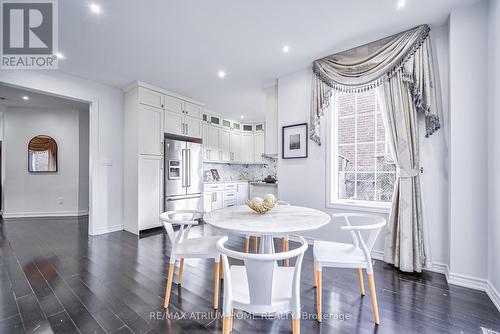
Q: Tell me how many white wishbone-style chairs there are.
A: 4